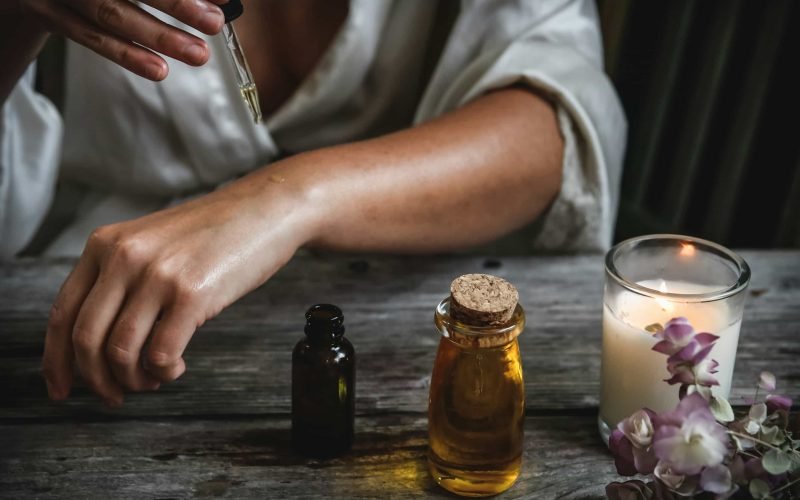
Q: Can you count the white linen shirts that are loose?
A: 1